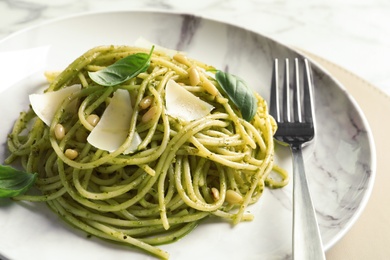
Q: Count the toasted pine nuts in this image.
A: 10